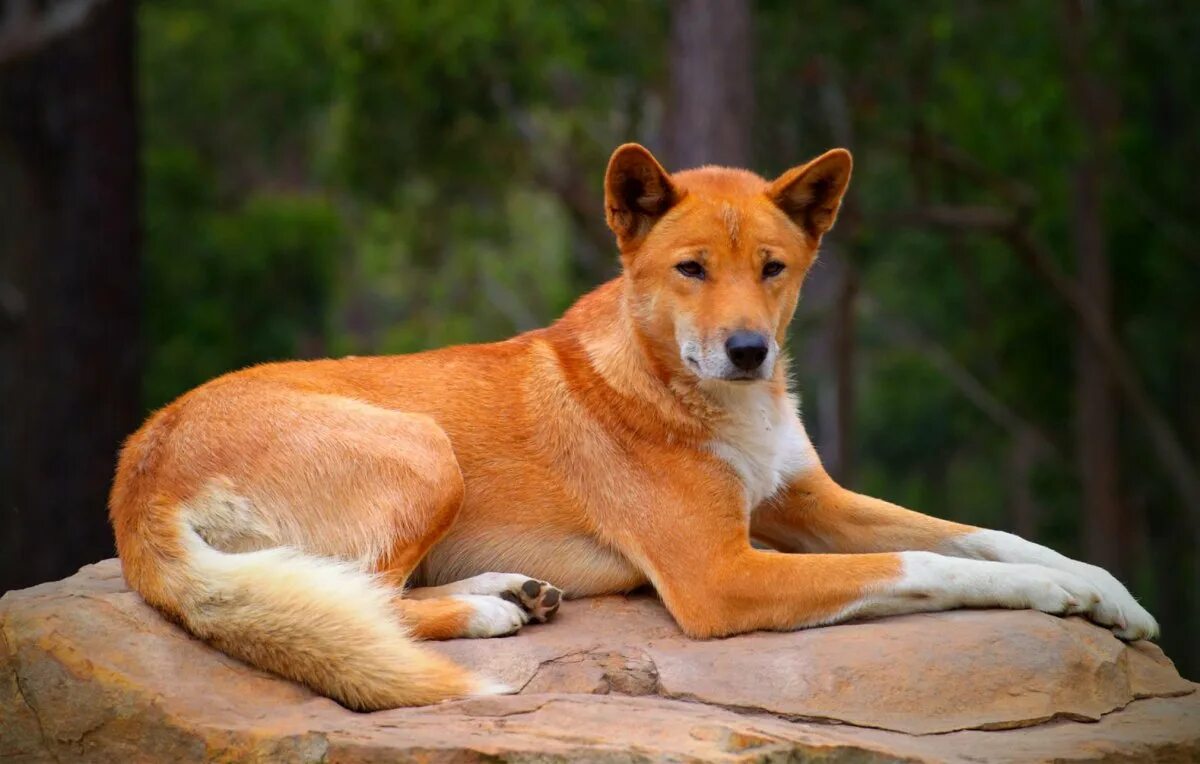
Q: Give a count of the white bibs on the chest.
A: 1